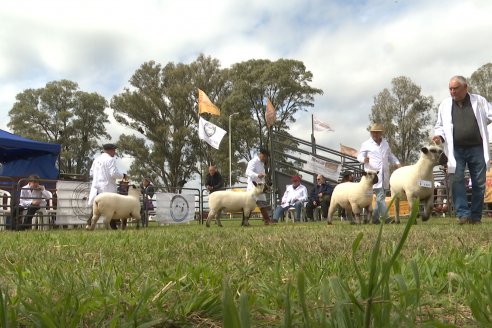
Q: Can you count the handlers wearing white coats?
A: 4